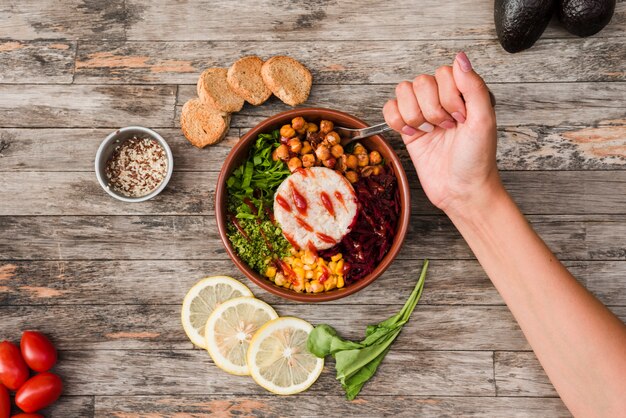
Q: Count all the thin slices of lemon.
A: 3